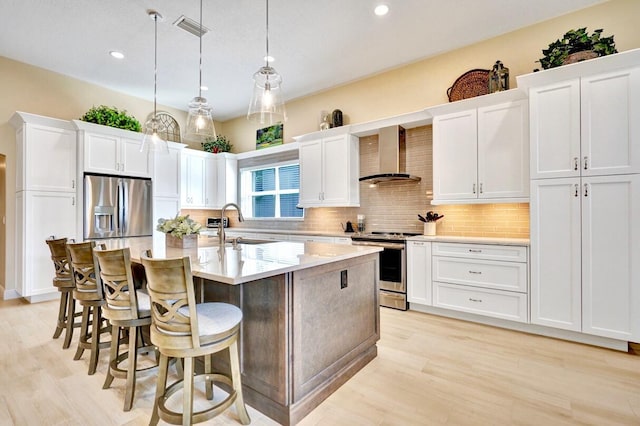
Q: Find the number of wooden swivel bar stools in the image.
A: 4